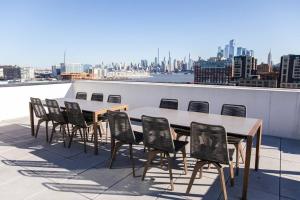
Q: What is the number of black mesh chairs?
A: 12